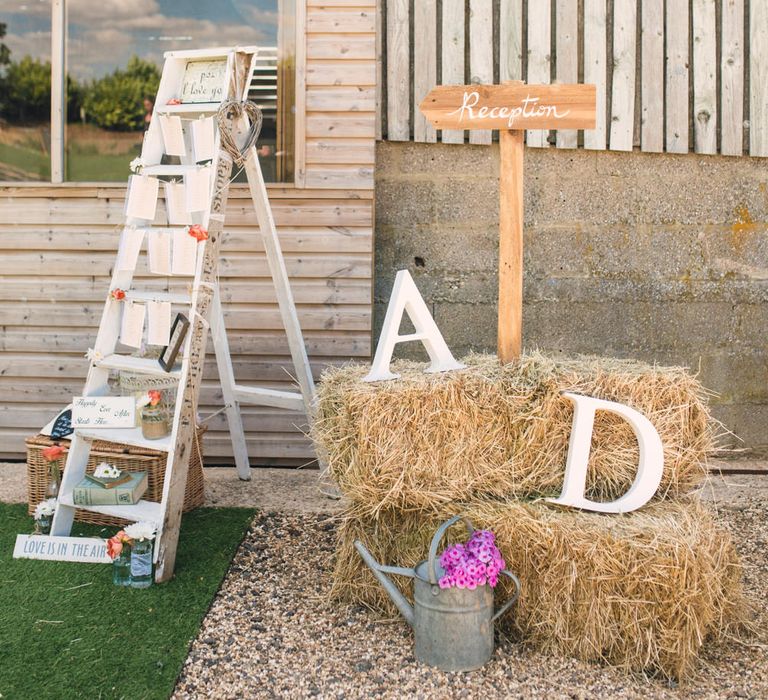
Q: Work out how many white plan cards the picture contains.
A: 10